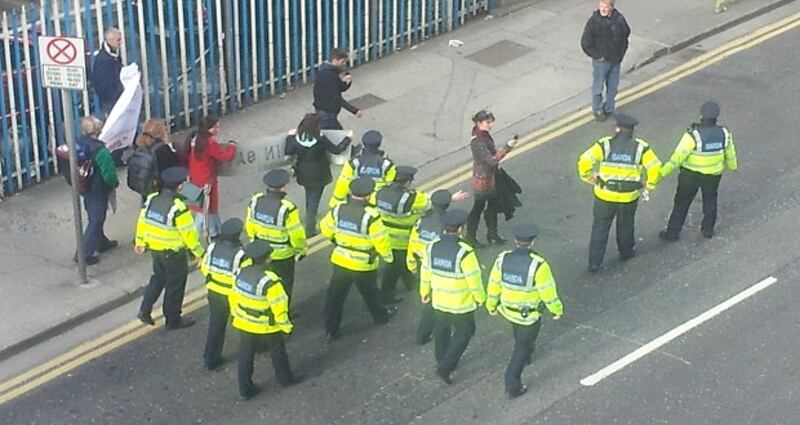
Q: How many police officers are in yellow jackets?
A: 12